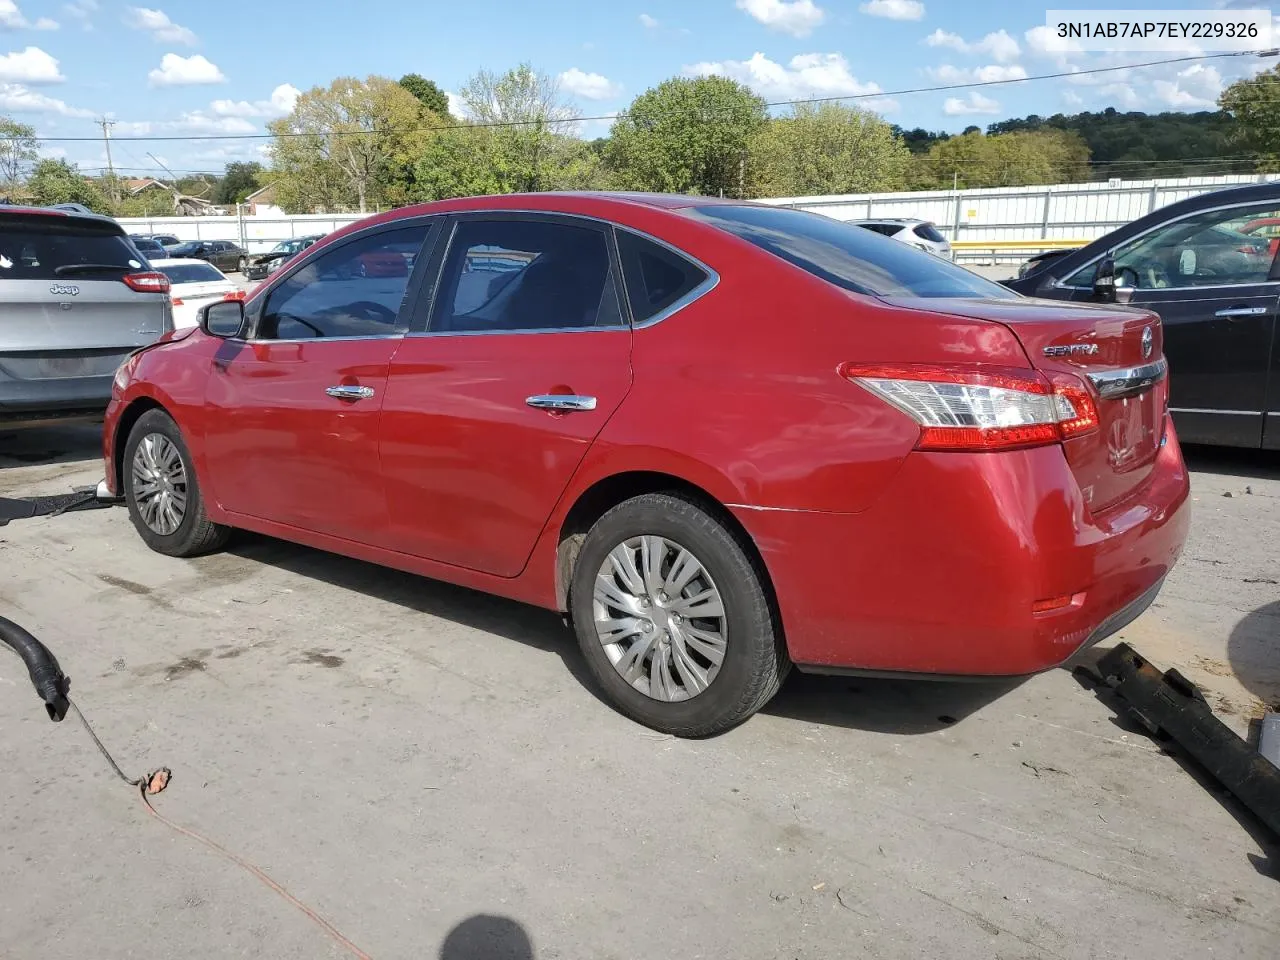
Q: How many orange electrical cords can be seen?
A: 1